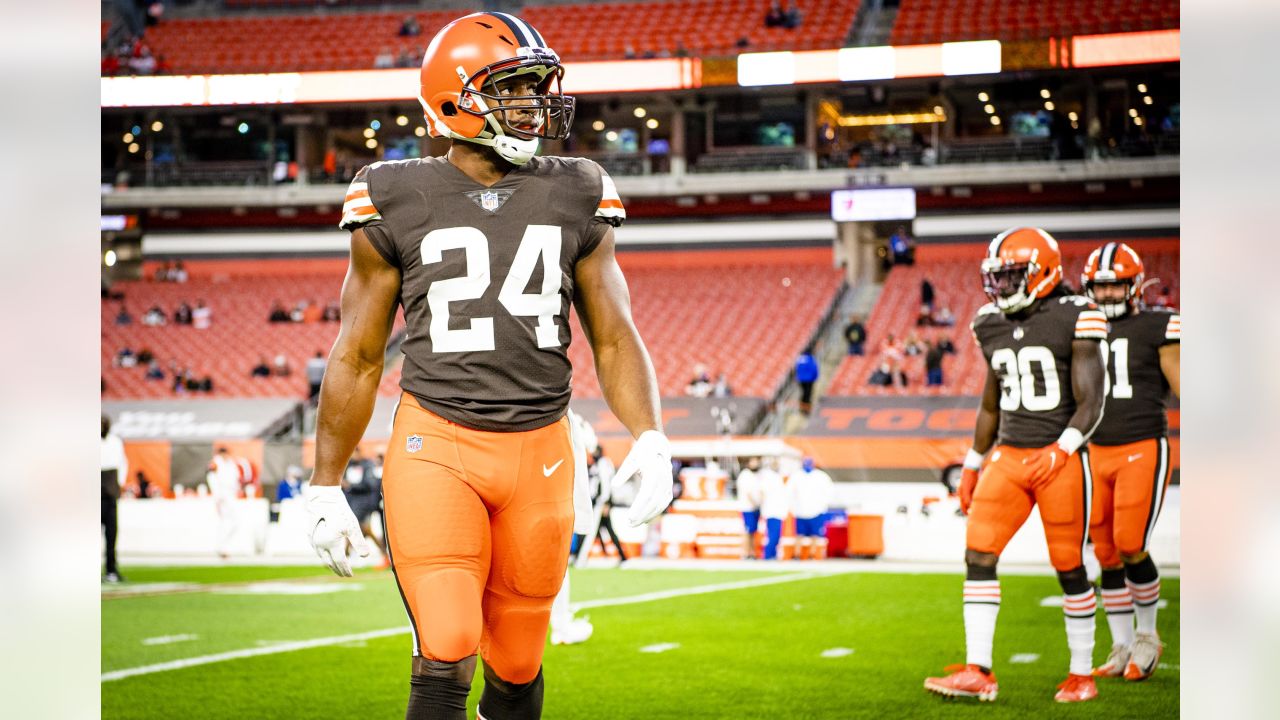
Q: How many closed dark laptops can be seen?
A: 0